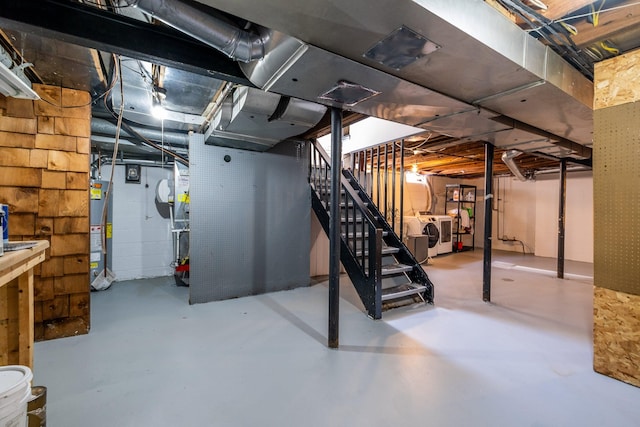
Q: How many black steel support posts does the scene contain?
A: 3